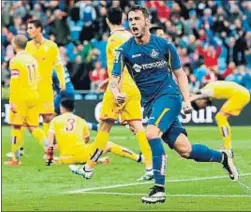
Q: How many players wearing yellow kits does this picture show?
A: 5